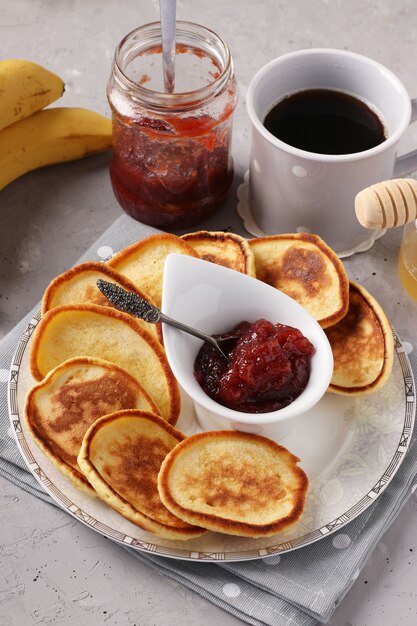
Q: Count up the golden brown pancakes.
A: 9